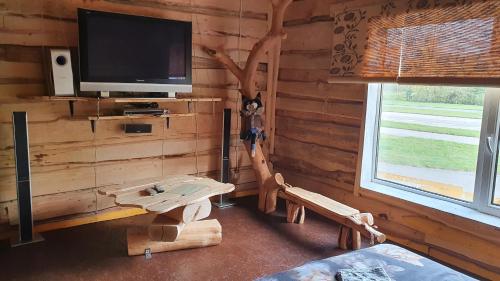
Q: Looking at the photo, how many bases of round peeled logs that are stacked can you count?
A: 3